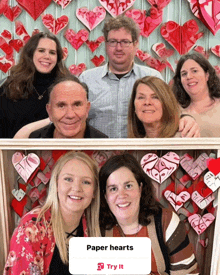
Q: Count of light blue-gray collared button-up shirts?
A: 1